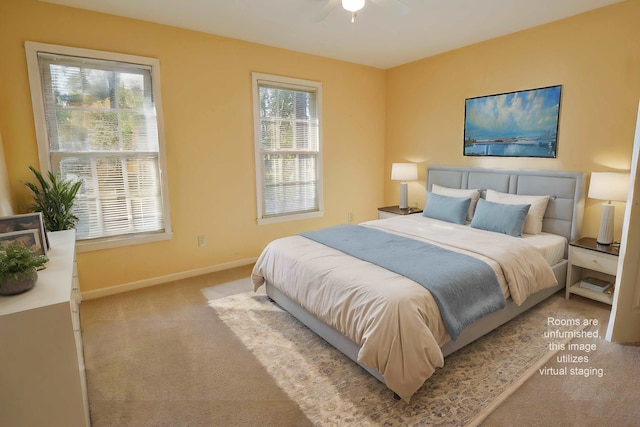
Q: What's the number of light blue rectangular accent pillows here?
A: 2